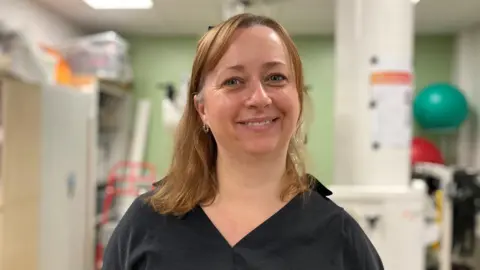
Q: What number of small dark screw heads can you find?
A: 3